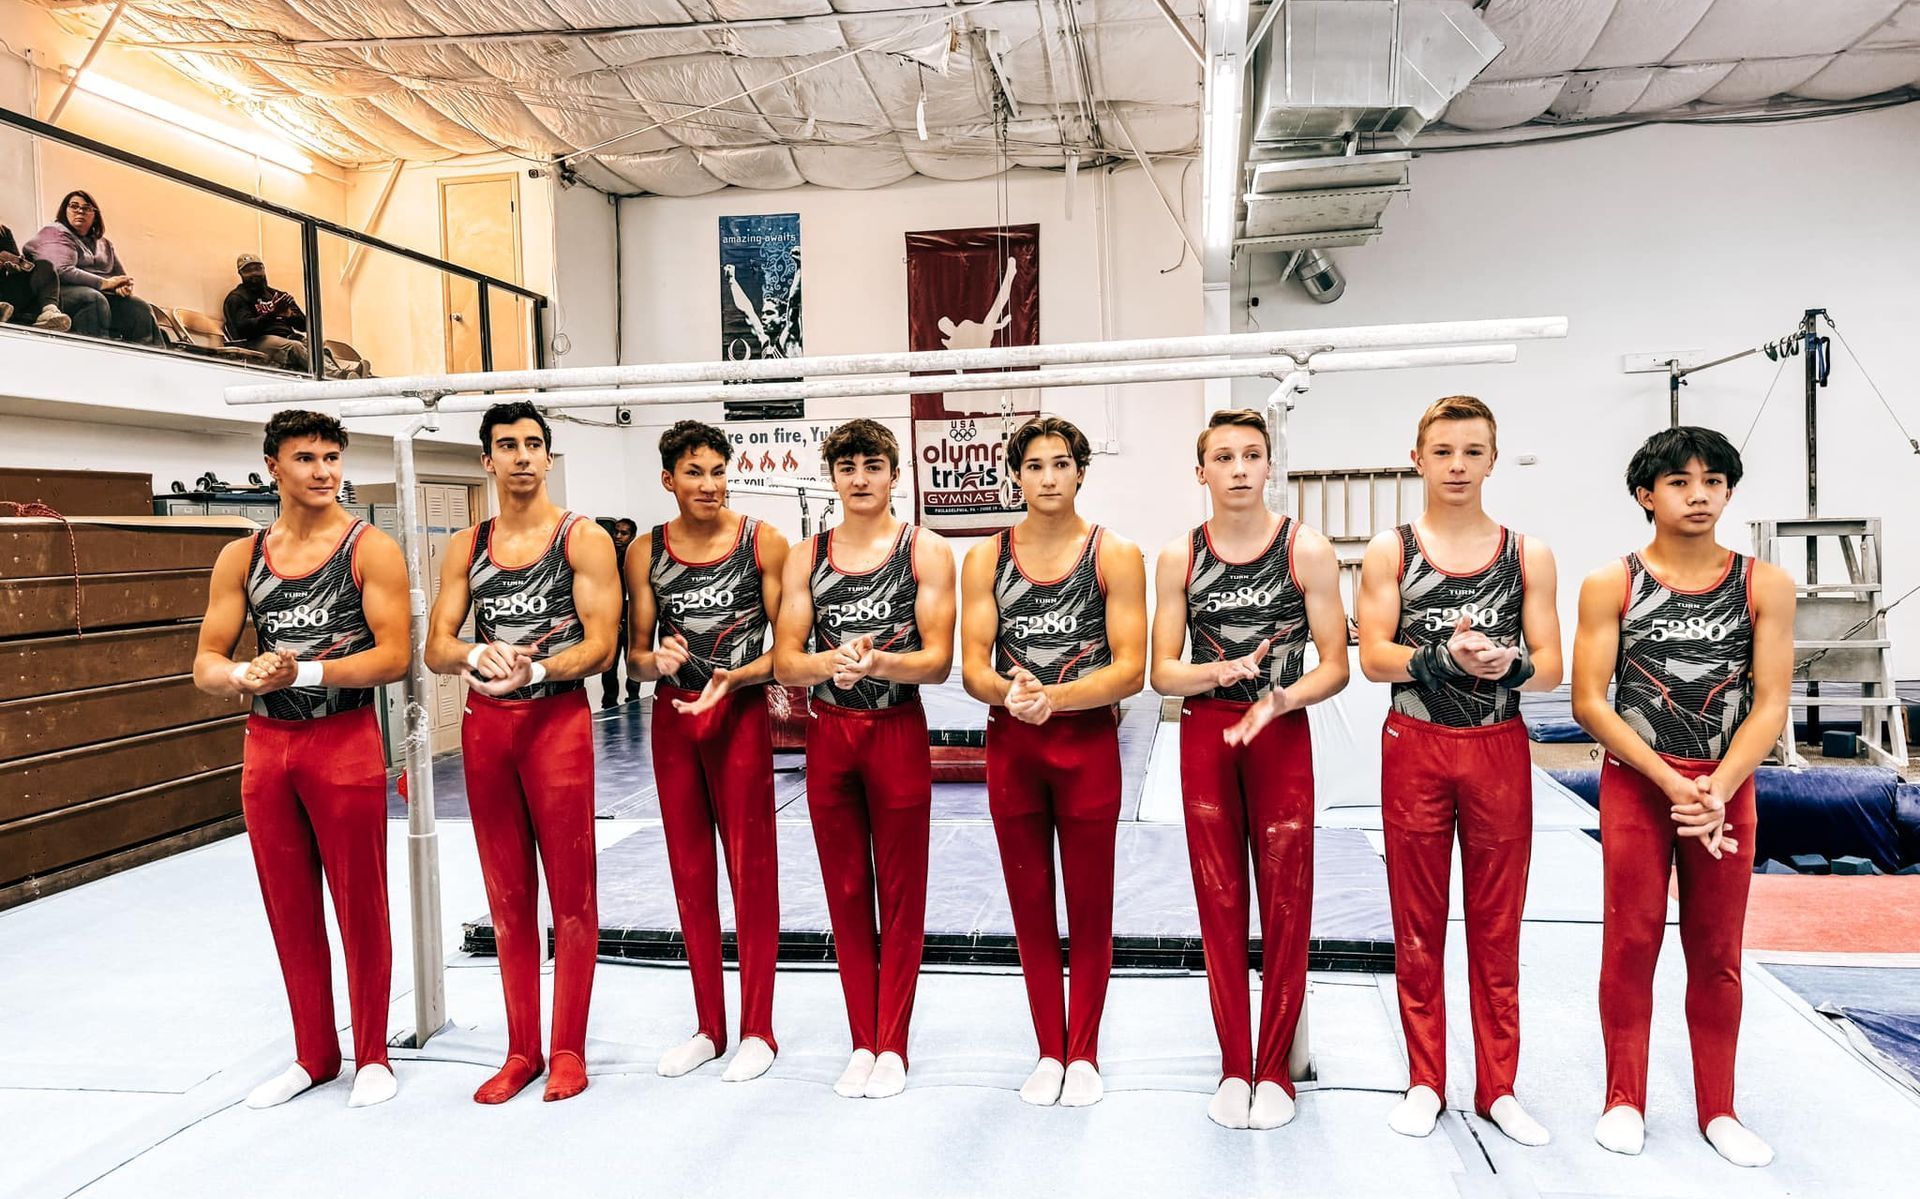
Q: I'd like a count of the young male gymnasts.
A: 8